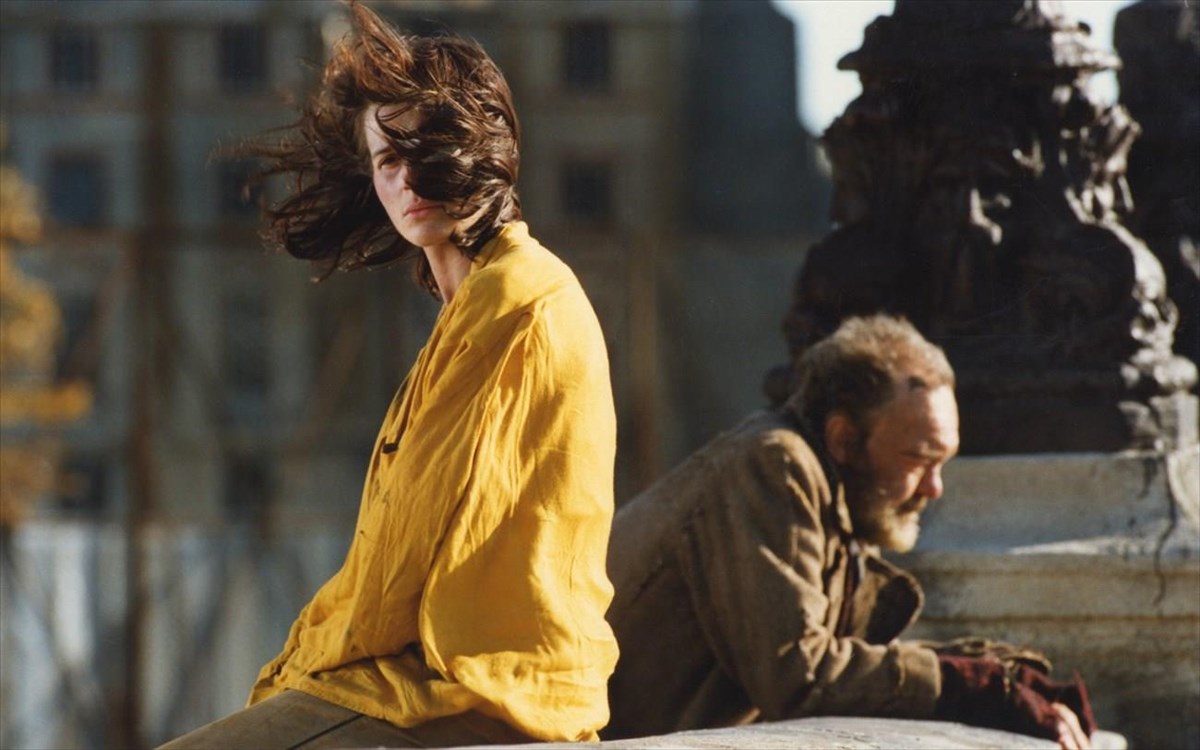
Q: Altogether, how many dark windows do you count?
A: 6